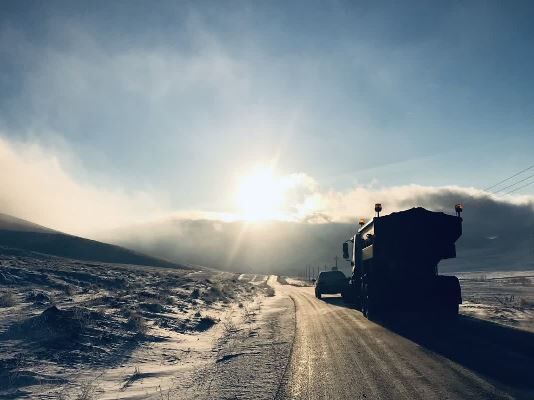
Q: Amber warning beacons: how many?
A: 3